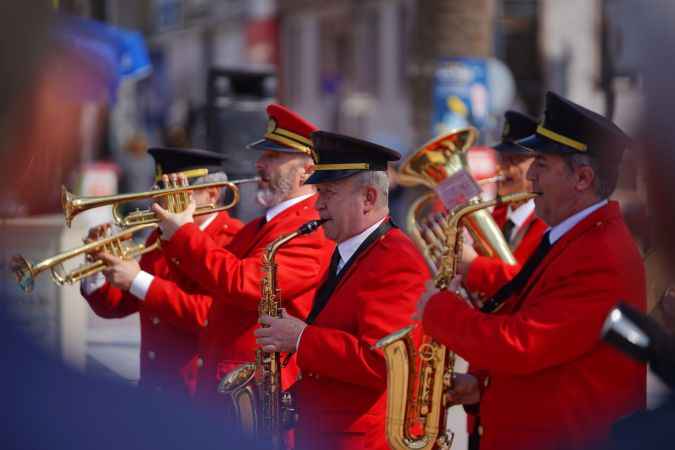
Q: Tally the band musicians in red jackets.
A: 5